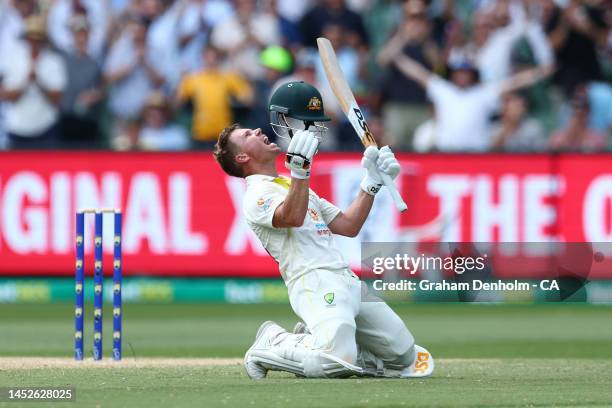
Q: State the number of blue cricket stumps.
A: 3